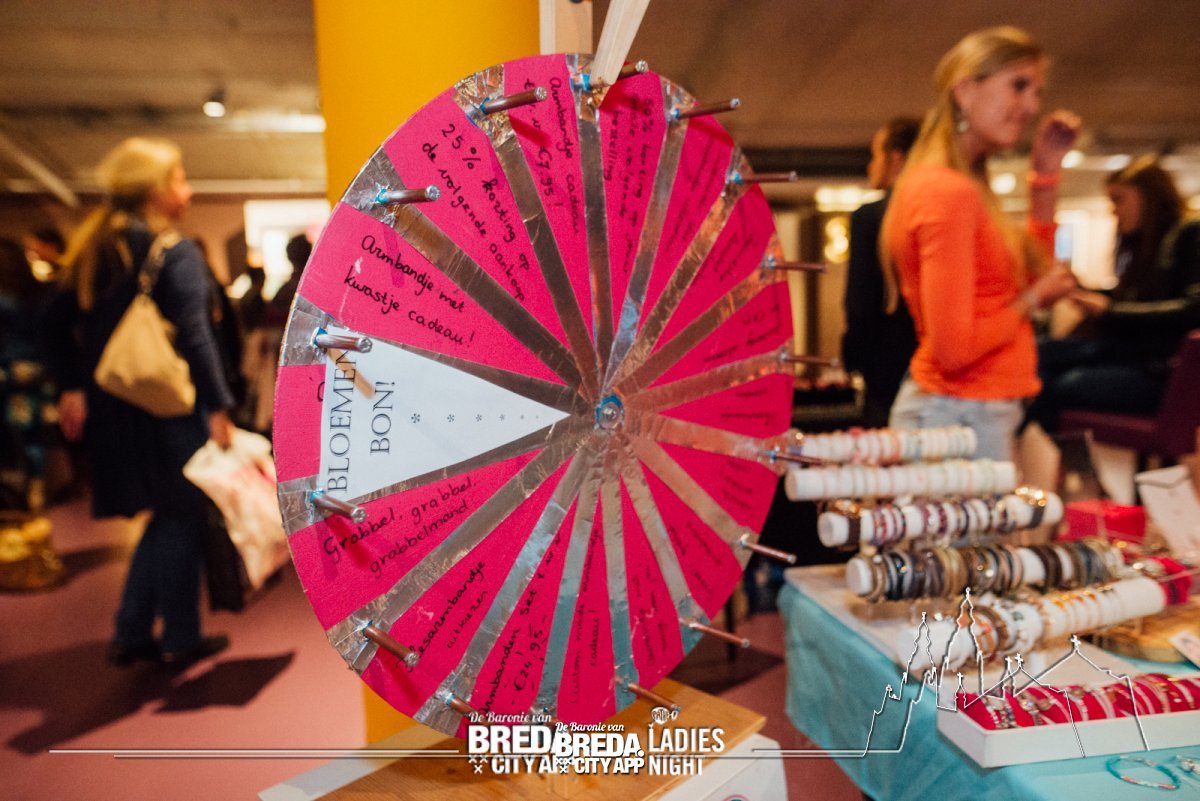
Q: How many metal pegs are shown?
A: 15